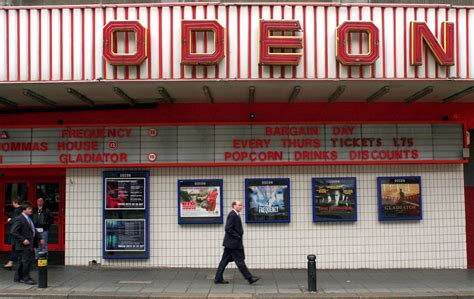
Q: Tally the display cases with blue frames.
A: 5